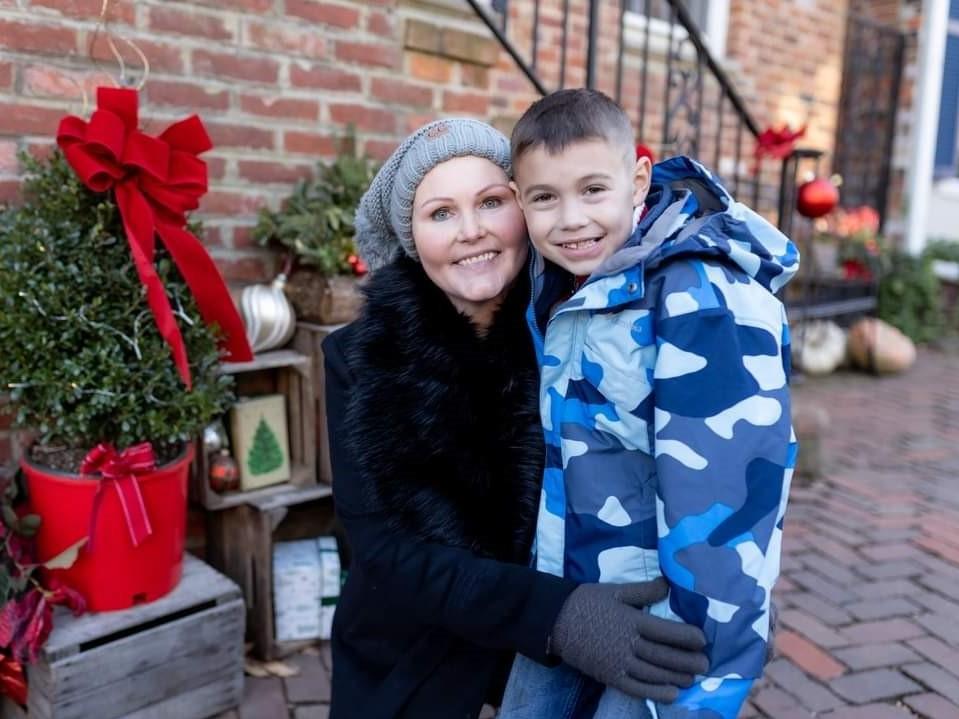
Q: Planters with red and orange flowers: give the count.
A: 1